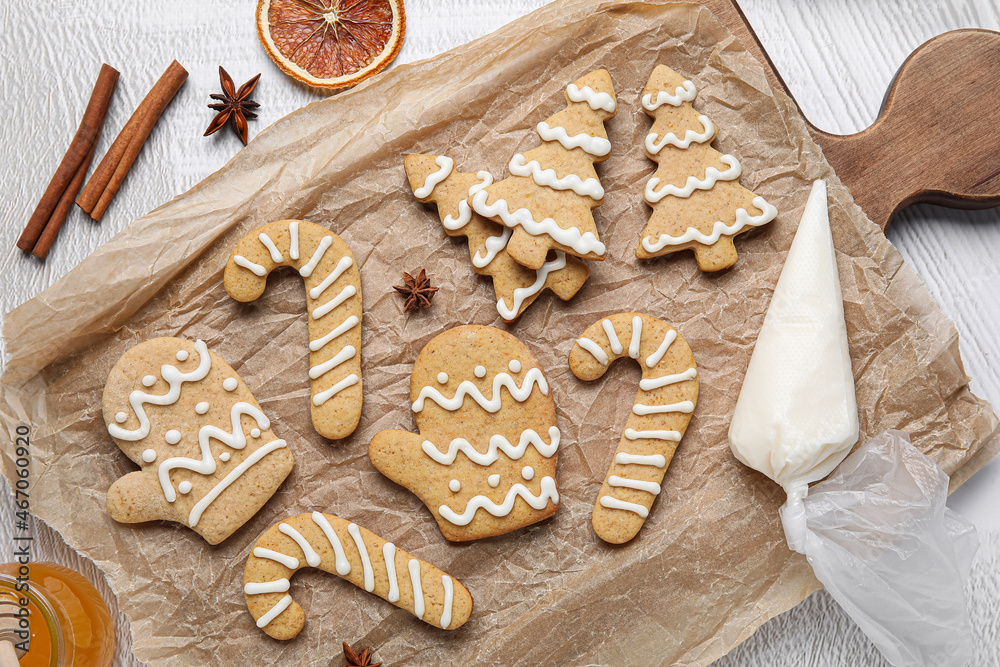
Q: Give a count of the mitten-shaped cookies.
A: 2